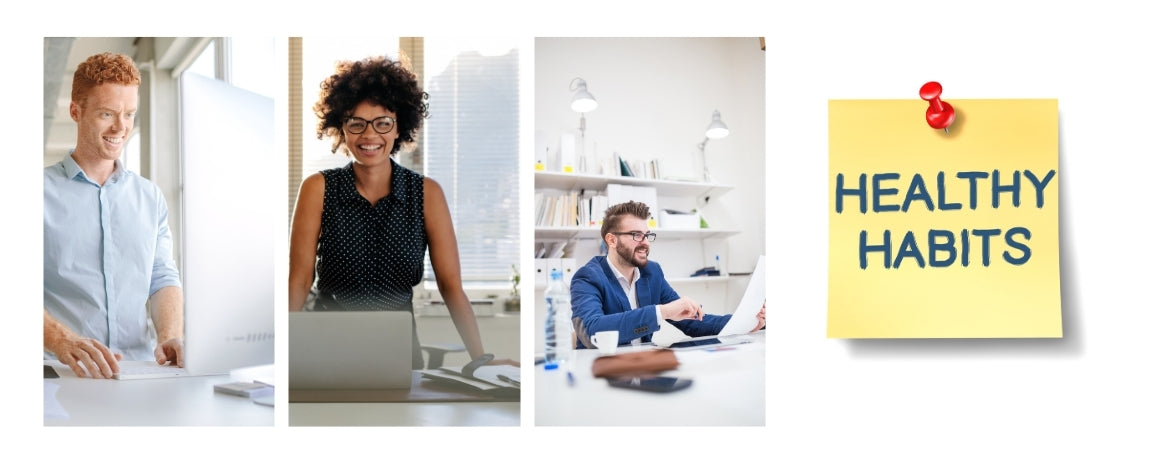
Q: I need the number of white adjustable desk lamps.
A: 2